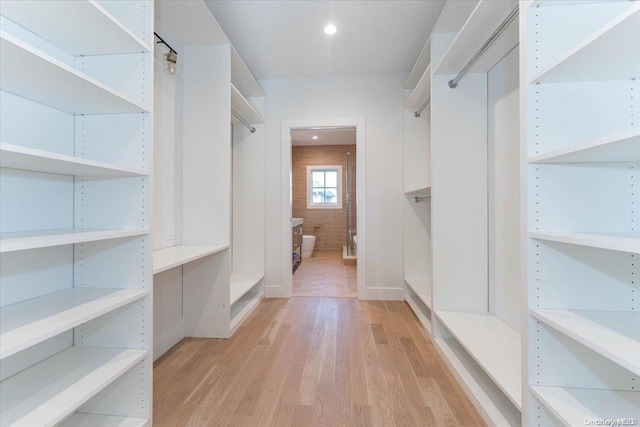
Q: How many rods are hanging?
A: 4